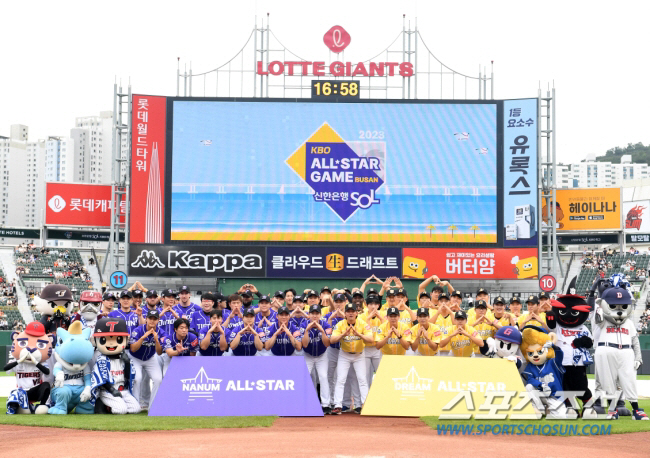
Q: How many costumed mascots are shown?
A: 10